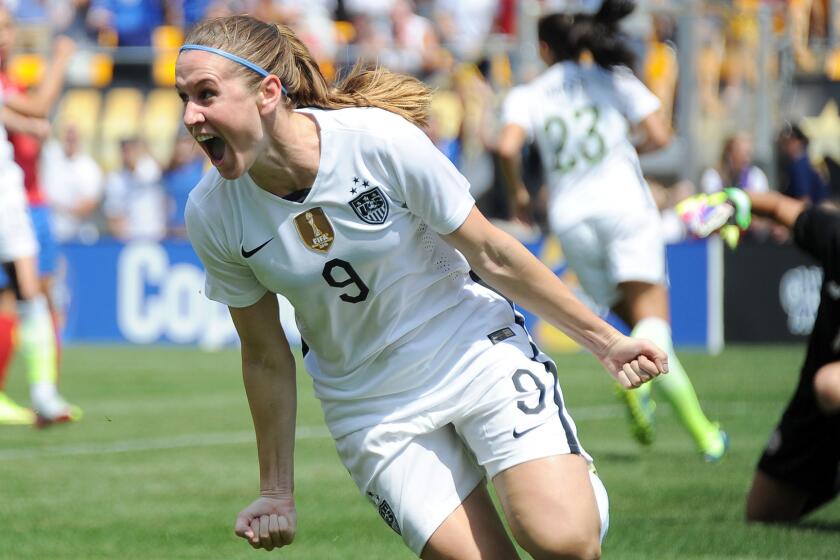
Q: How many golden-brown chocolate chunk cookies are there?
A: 0